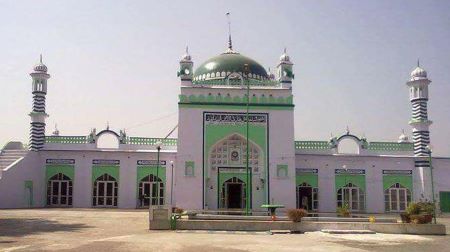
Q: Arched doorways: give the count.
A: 7